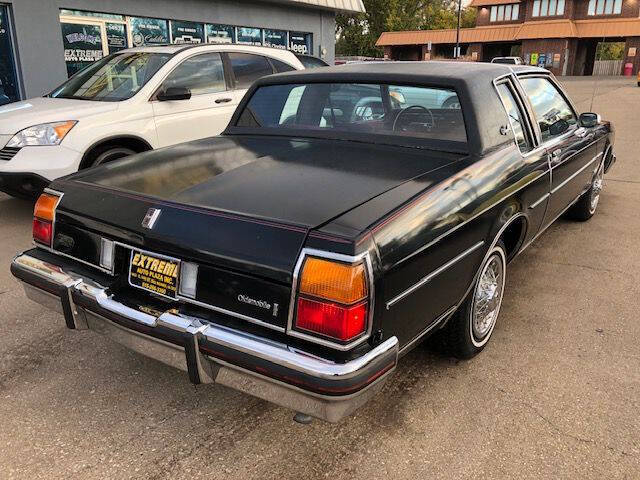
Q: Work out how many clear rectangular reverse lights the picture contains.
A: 2